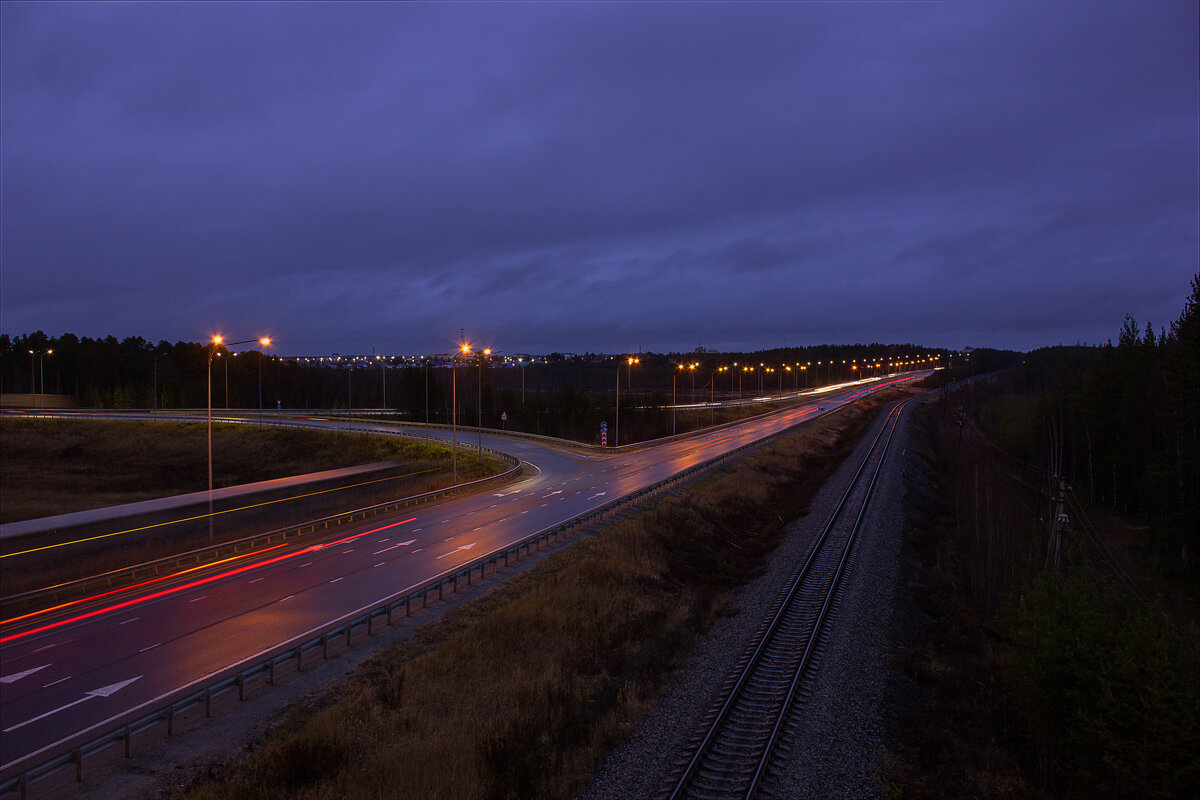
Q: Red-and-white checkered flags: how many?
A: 0